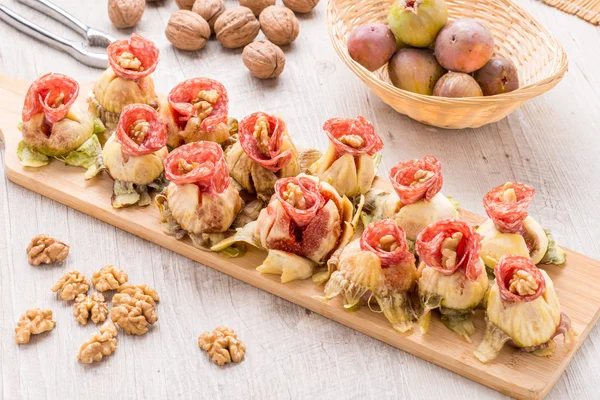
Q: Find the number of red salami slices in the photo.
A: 13